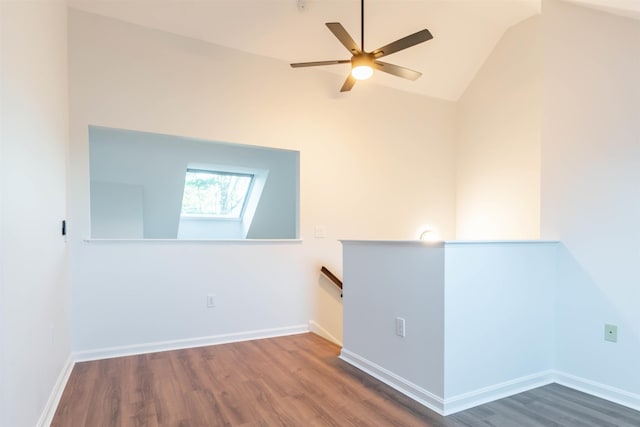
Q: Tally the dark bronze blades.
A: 5